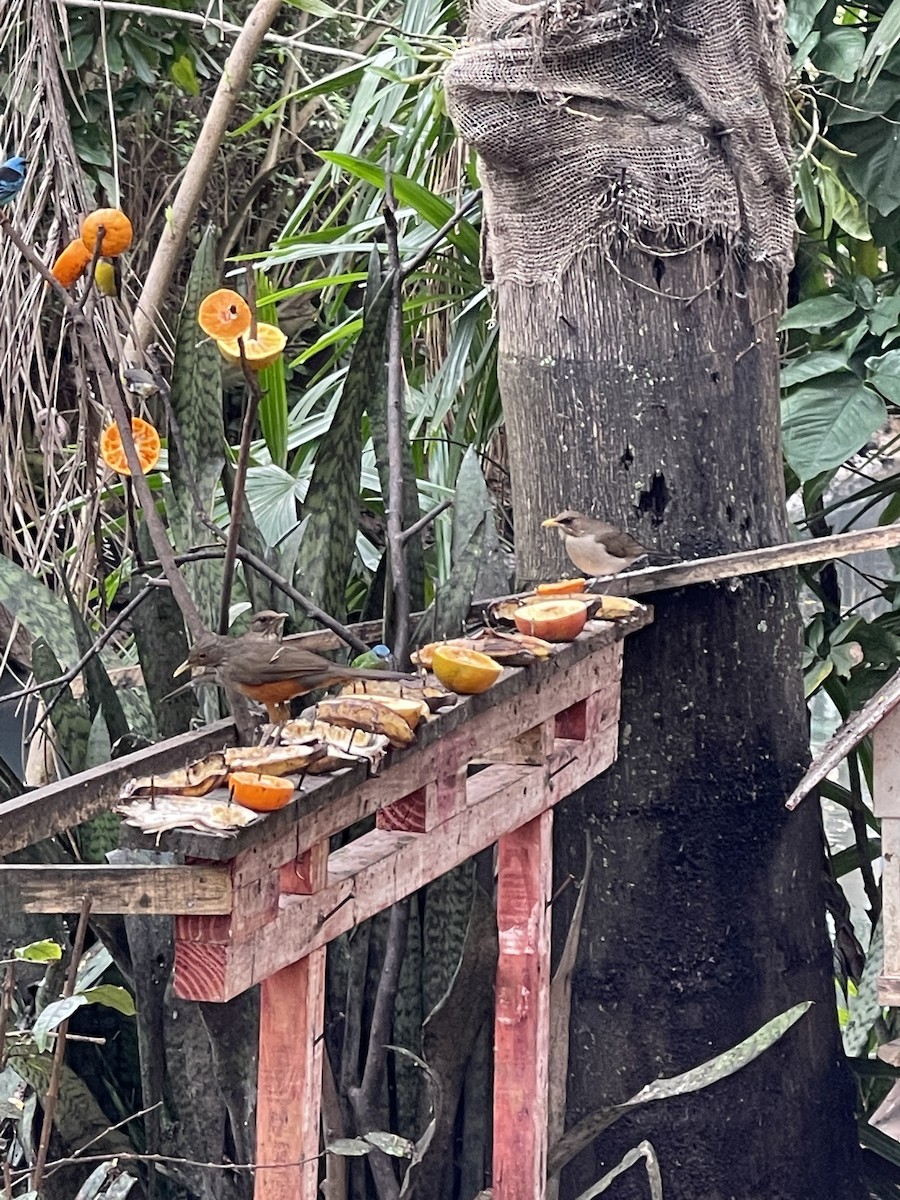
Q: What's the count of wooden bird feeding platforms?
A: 1